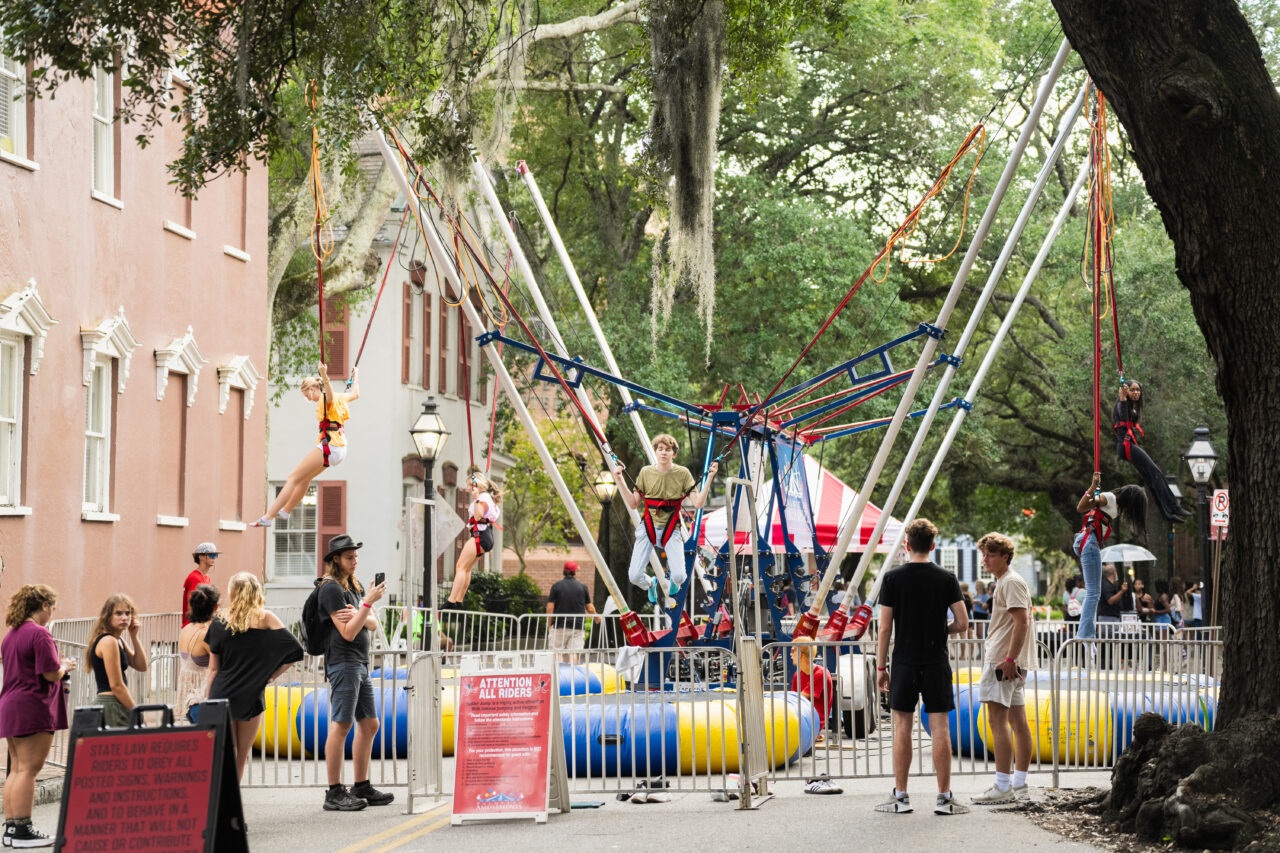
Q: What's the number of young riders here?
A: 5